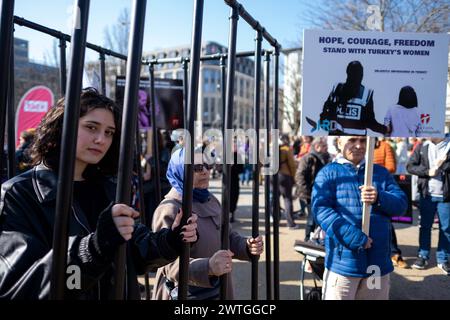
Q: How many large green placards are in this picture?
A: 0